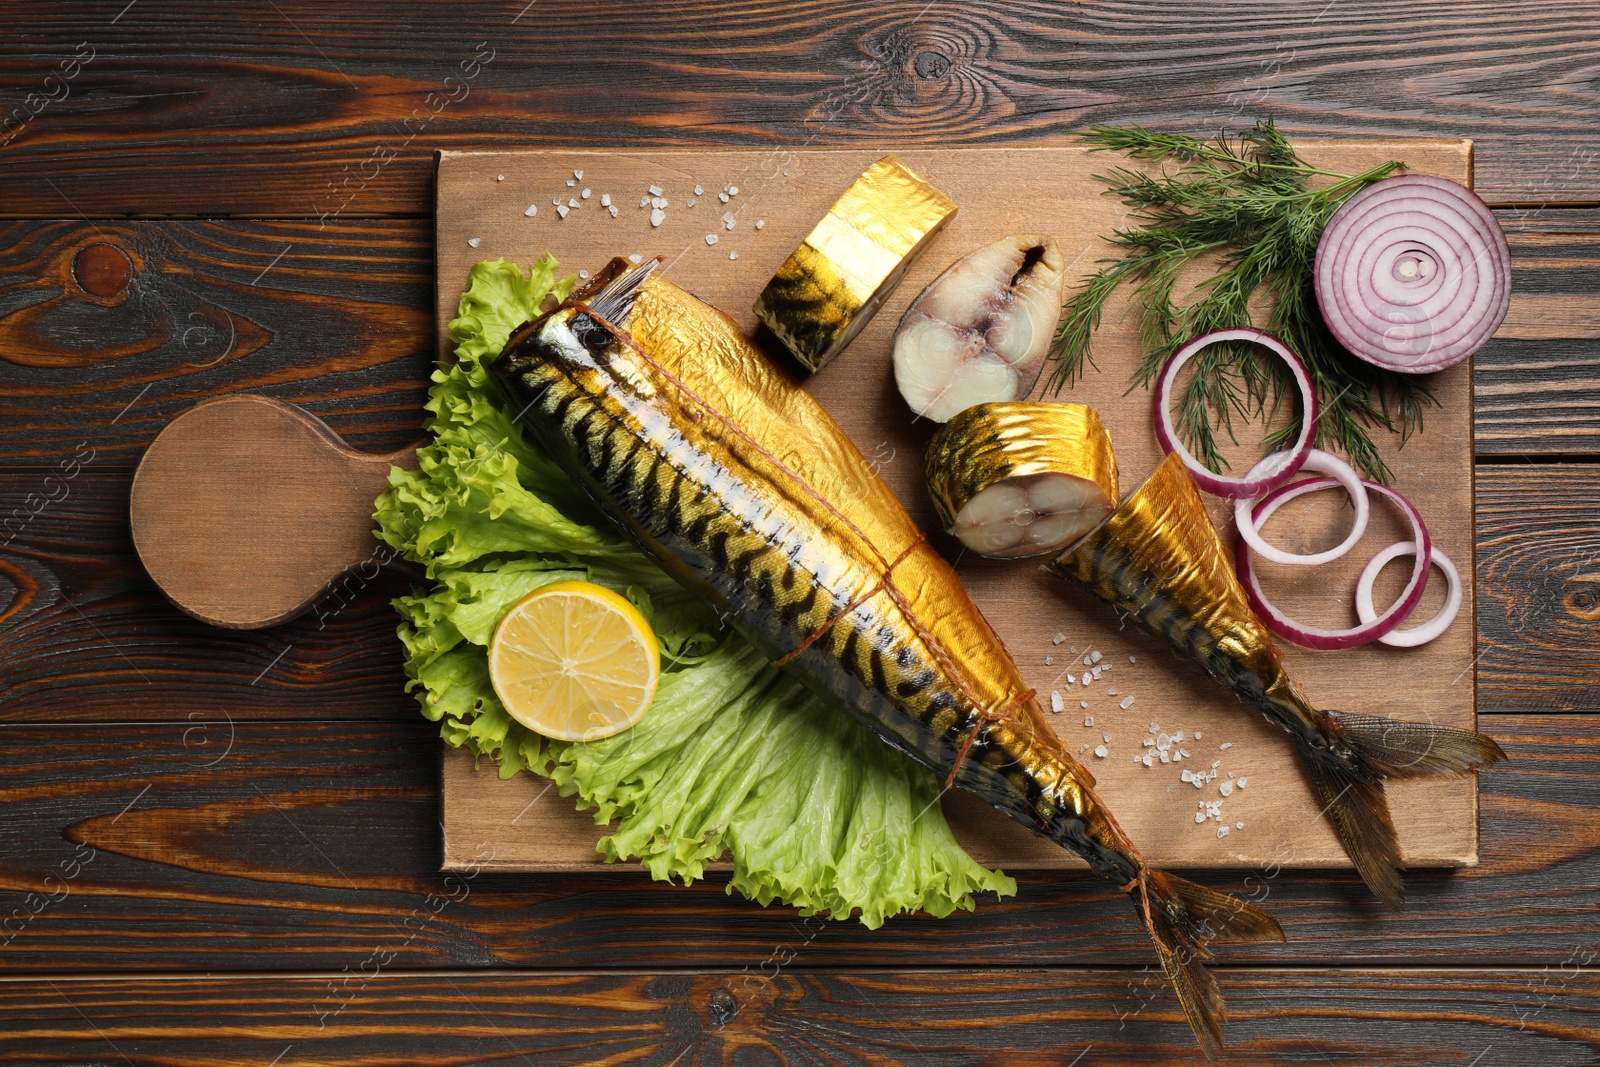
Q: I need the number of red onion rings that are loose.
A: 4